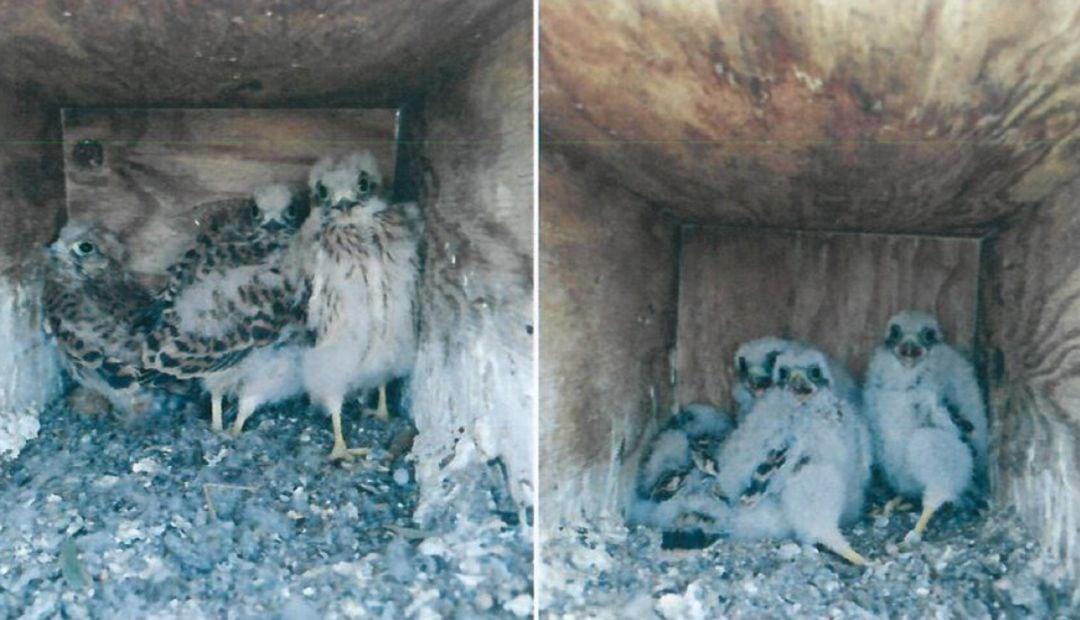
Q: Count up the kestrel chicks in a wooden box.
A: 7